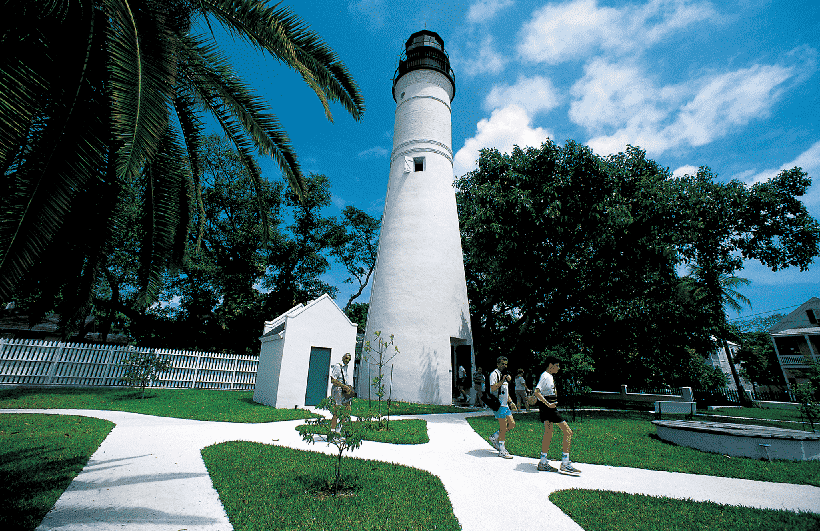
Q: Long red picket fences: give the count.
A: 0